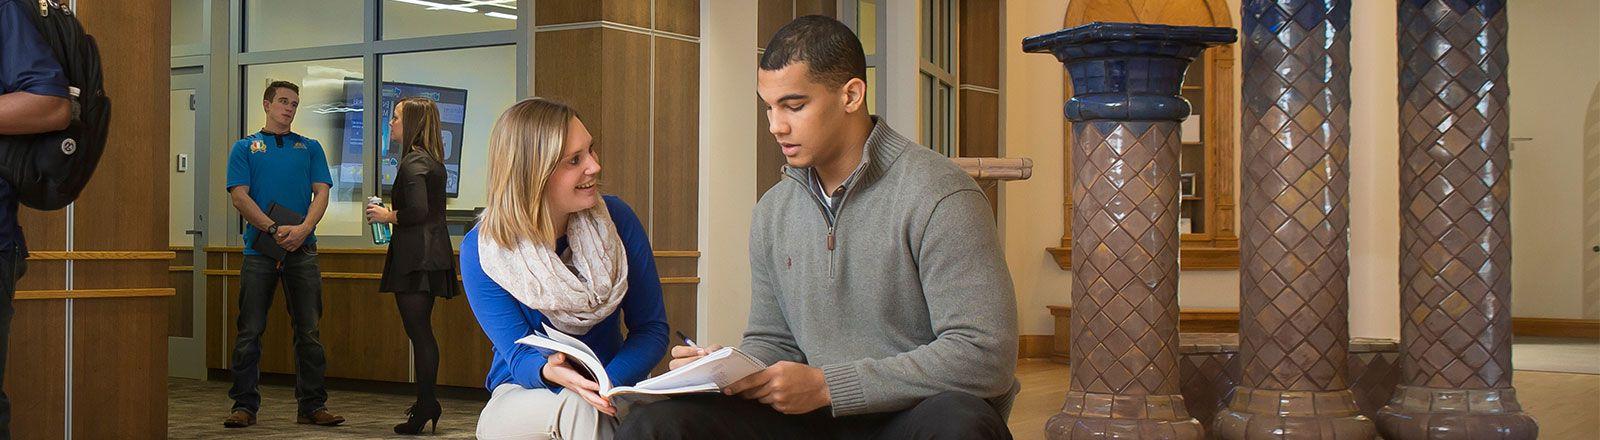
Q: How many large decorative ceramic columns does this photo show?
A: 3